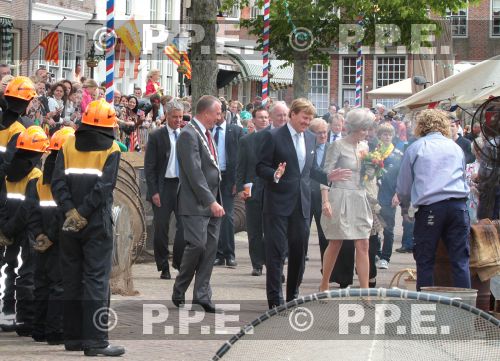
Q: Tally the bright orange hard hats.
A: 4